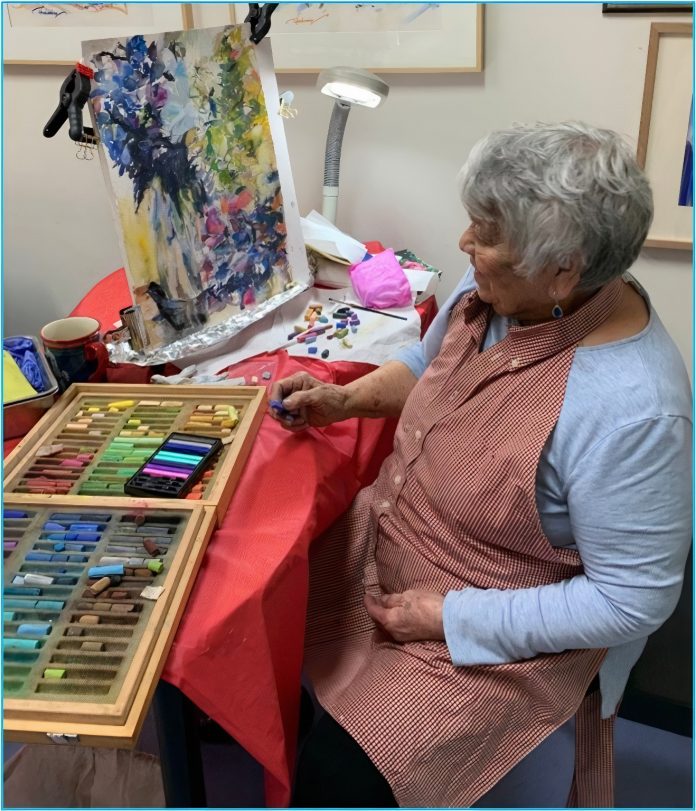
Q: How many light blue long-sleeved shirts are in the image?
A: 1